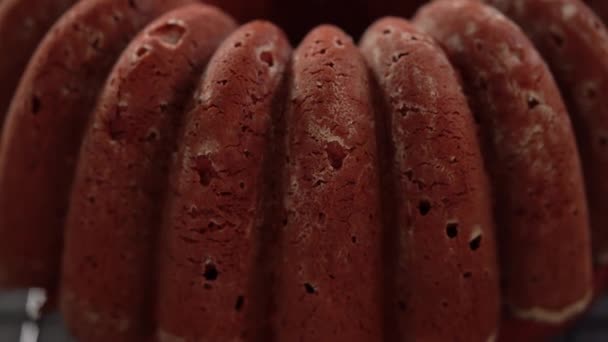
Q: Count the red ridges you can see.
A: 8